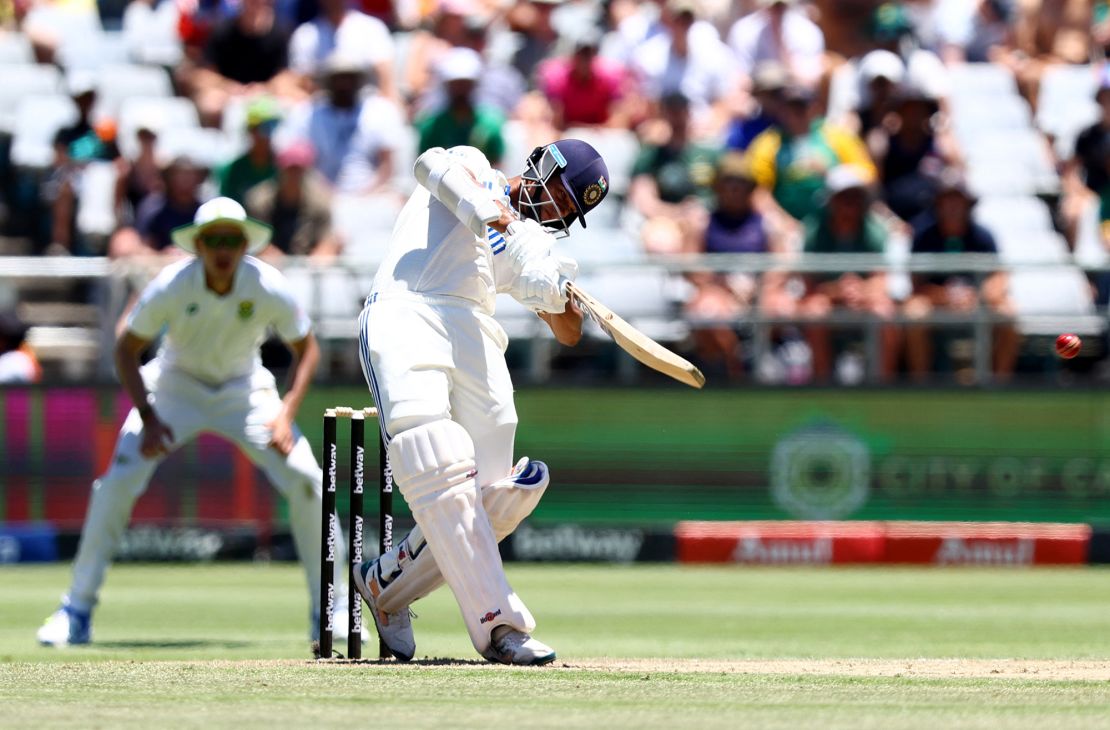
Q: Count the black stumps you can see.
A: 3